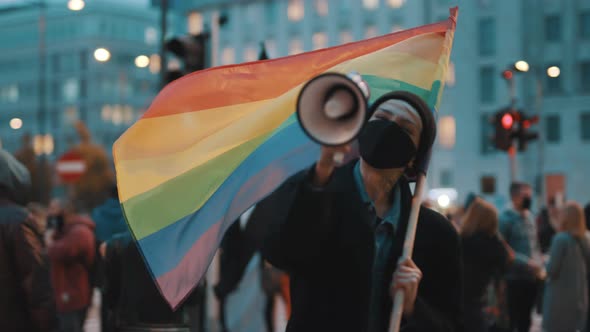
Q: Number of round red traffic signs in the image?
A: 1